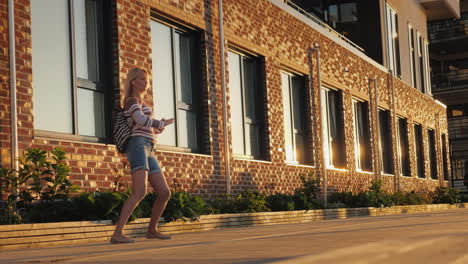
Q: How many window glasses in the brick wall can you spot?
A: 11